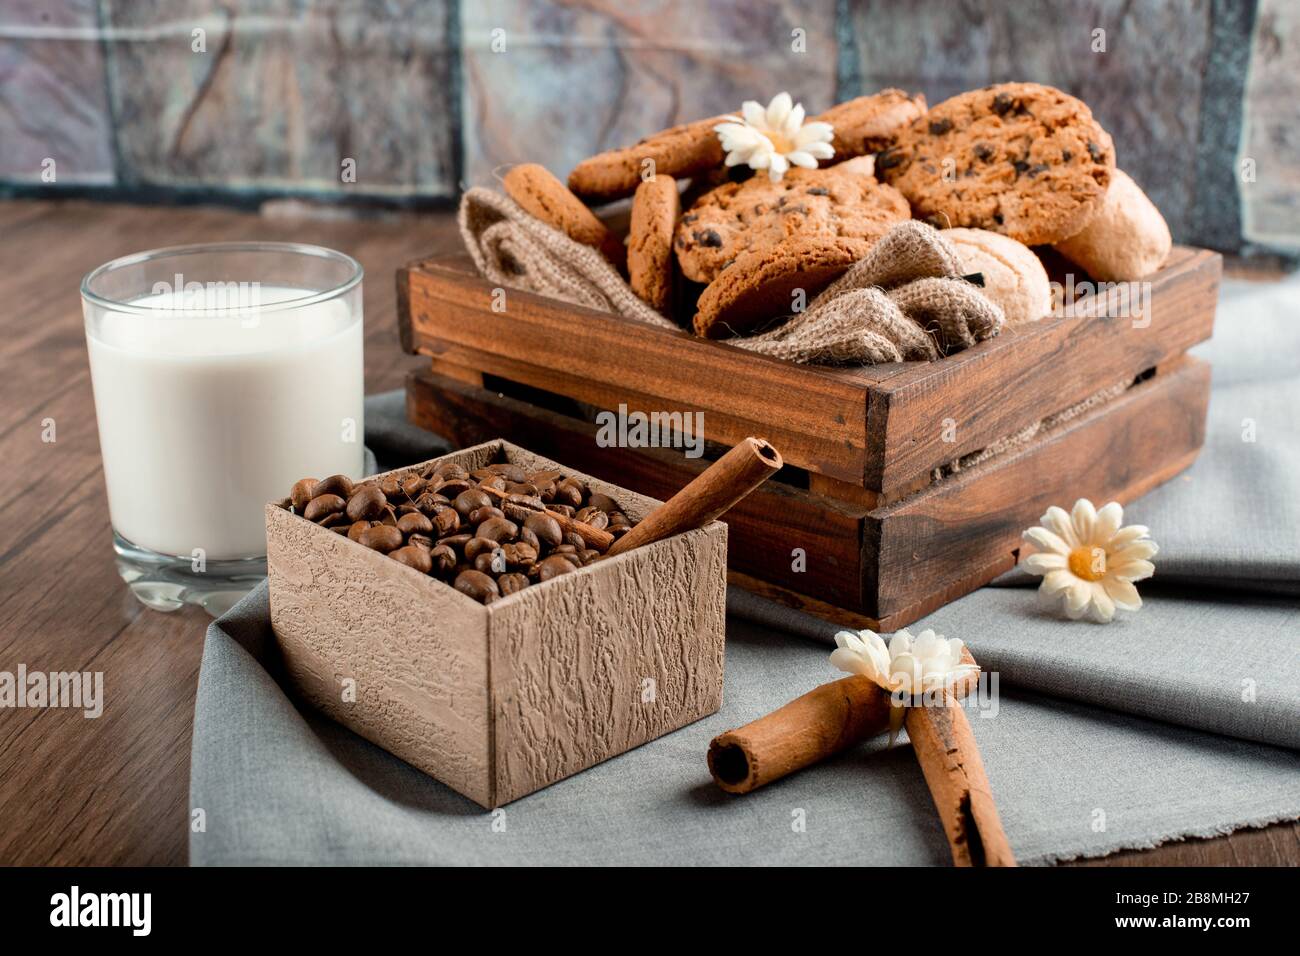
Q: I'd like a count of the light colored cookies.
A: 2